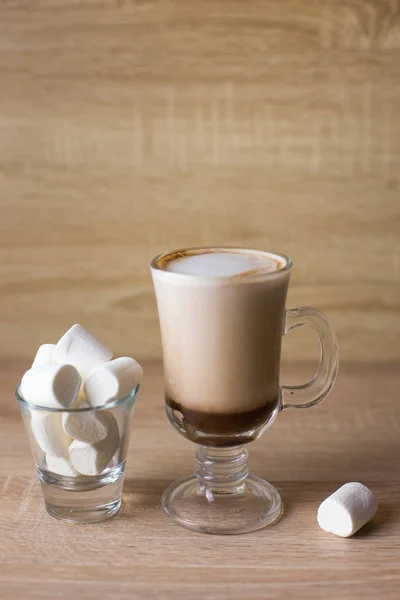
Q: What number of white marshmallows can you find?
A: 9